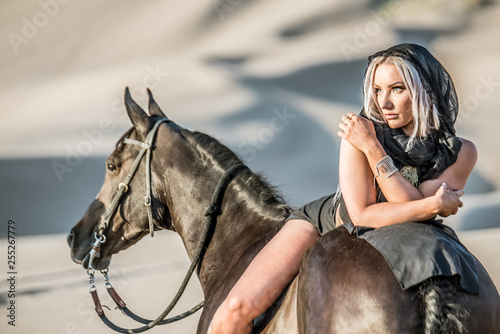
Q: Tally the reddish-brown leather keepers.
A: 2